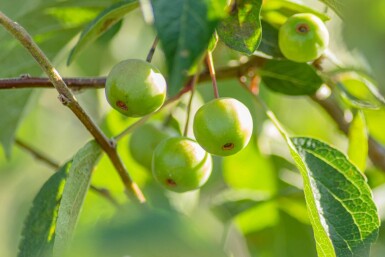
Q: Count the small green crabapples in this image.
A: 5